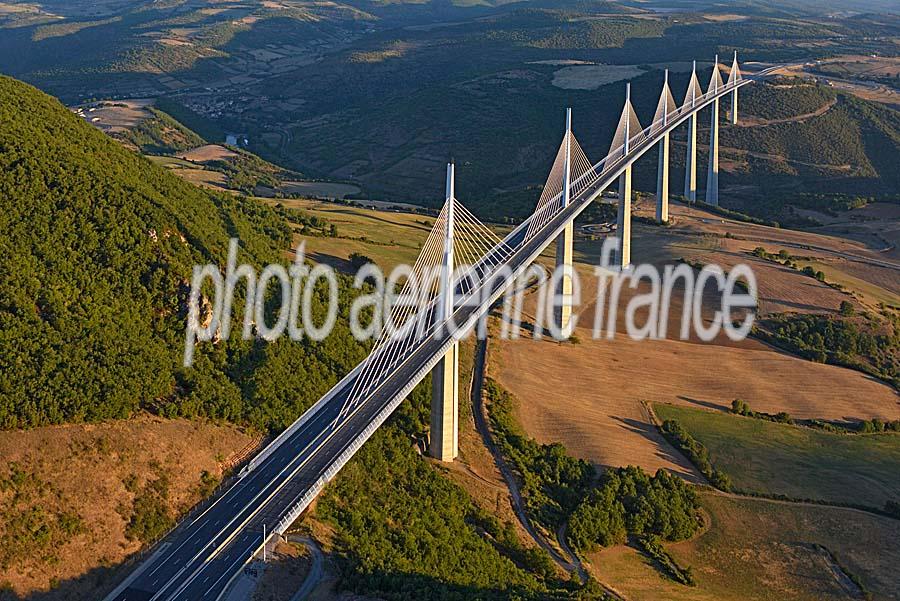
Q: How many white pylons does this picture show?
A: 7